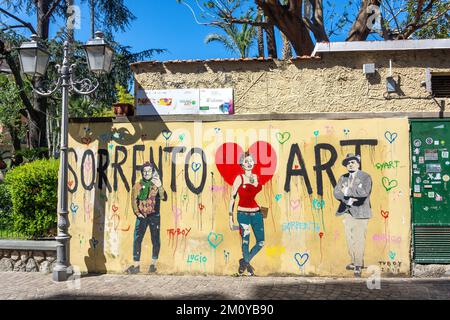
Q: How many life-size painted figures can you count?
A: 3